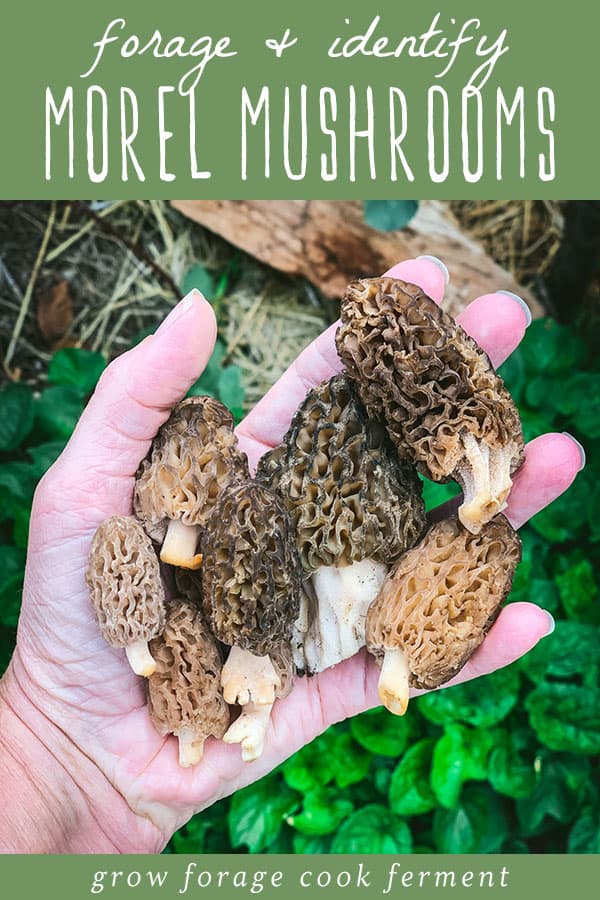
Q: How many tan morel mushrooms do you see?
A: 4